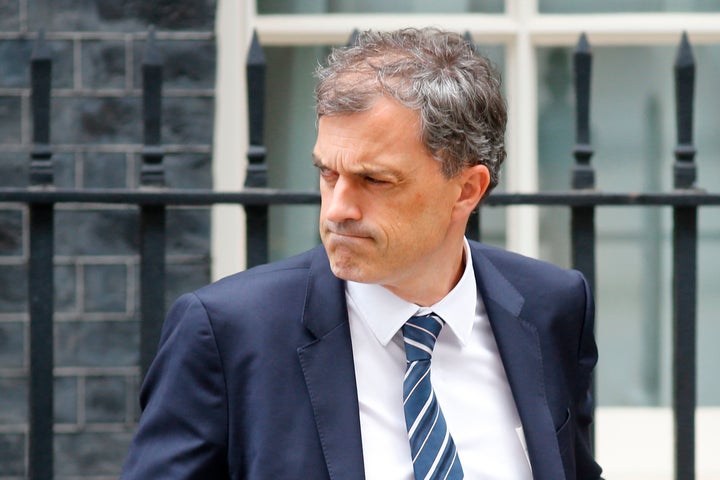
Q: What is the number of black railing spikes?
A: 7